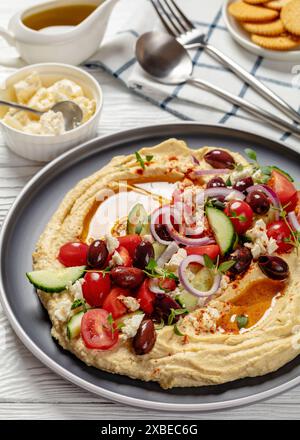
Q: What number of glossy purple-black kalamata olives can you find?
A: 12